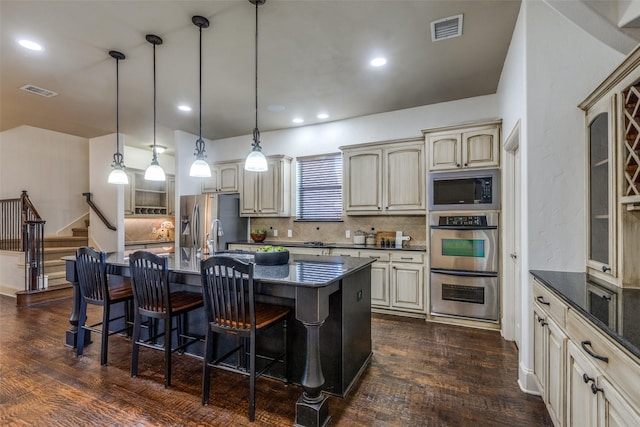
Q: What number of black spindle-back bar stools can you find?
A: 3